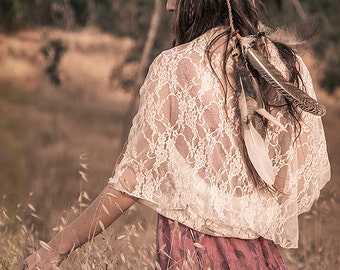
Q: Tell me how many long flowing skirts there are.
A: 1